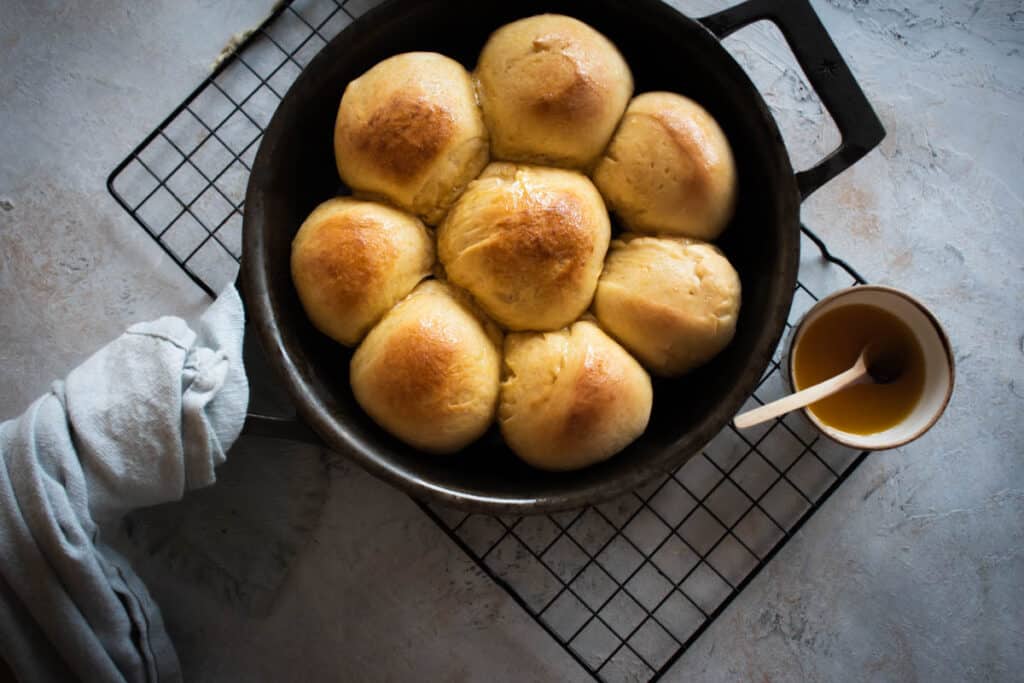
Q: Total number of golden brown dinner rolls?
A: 8